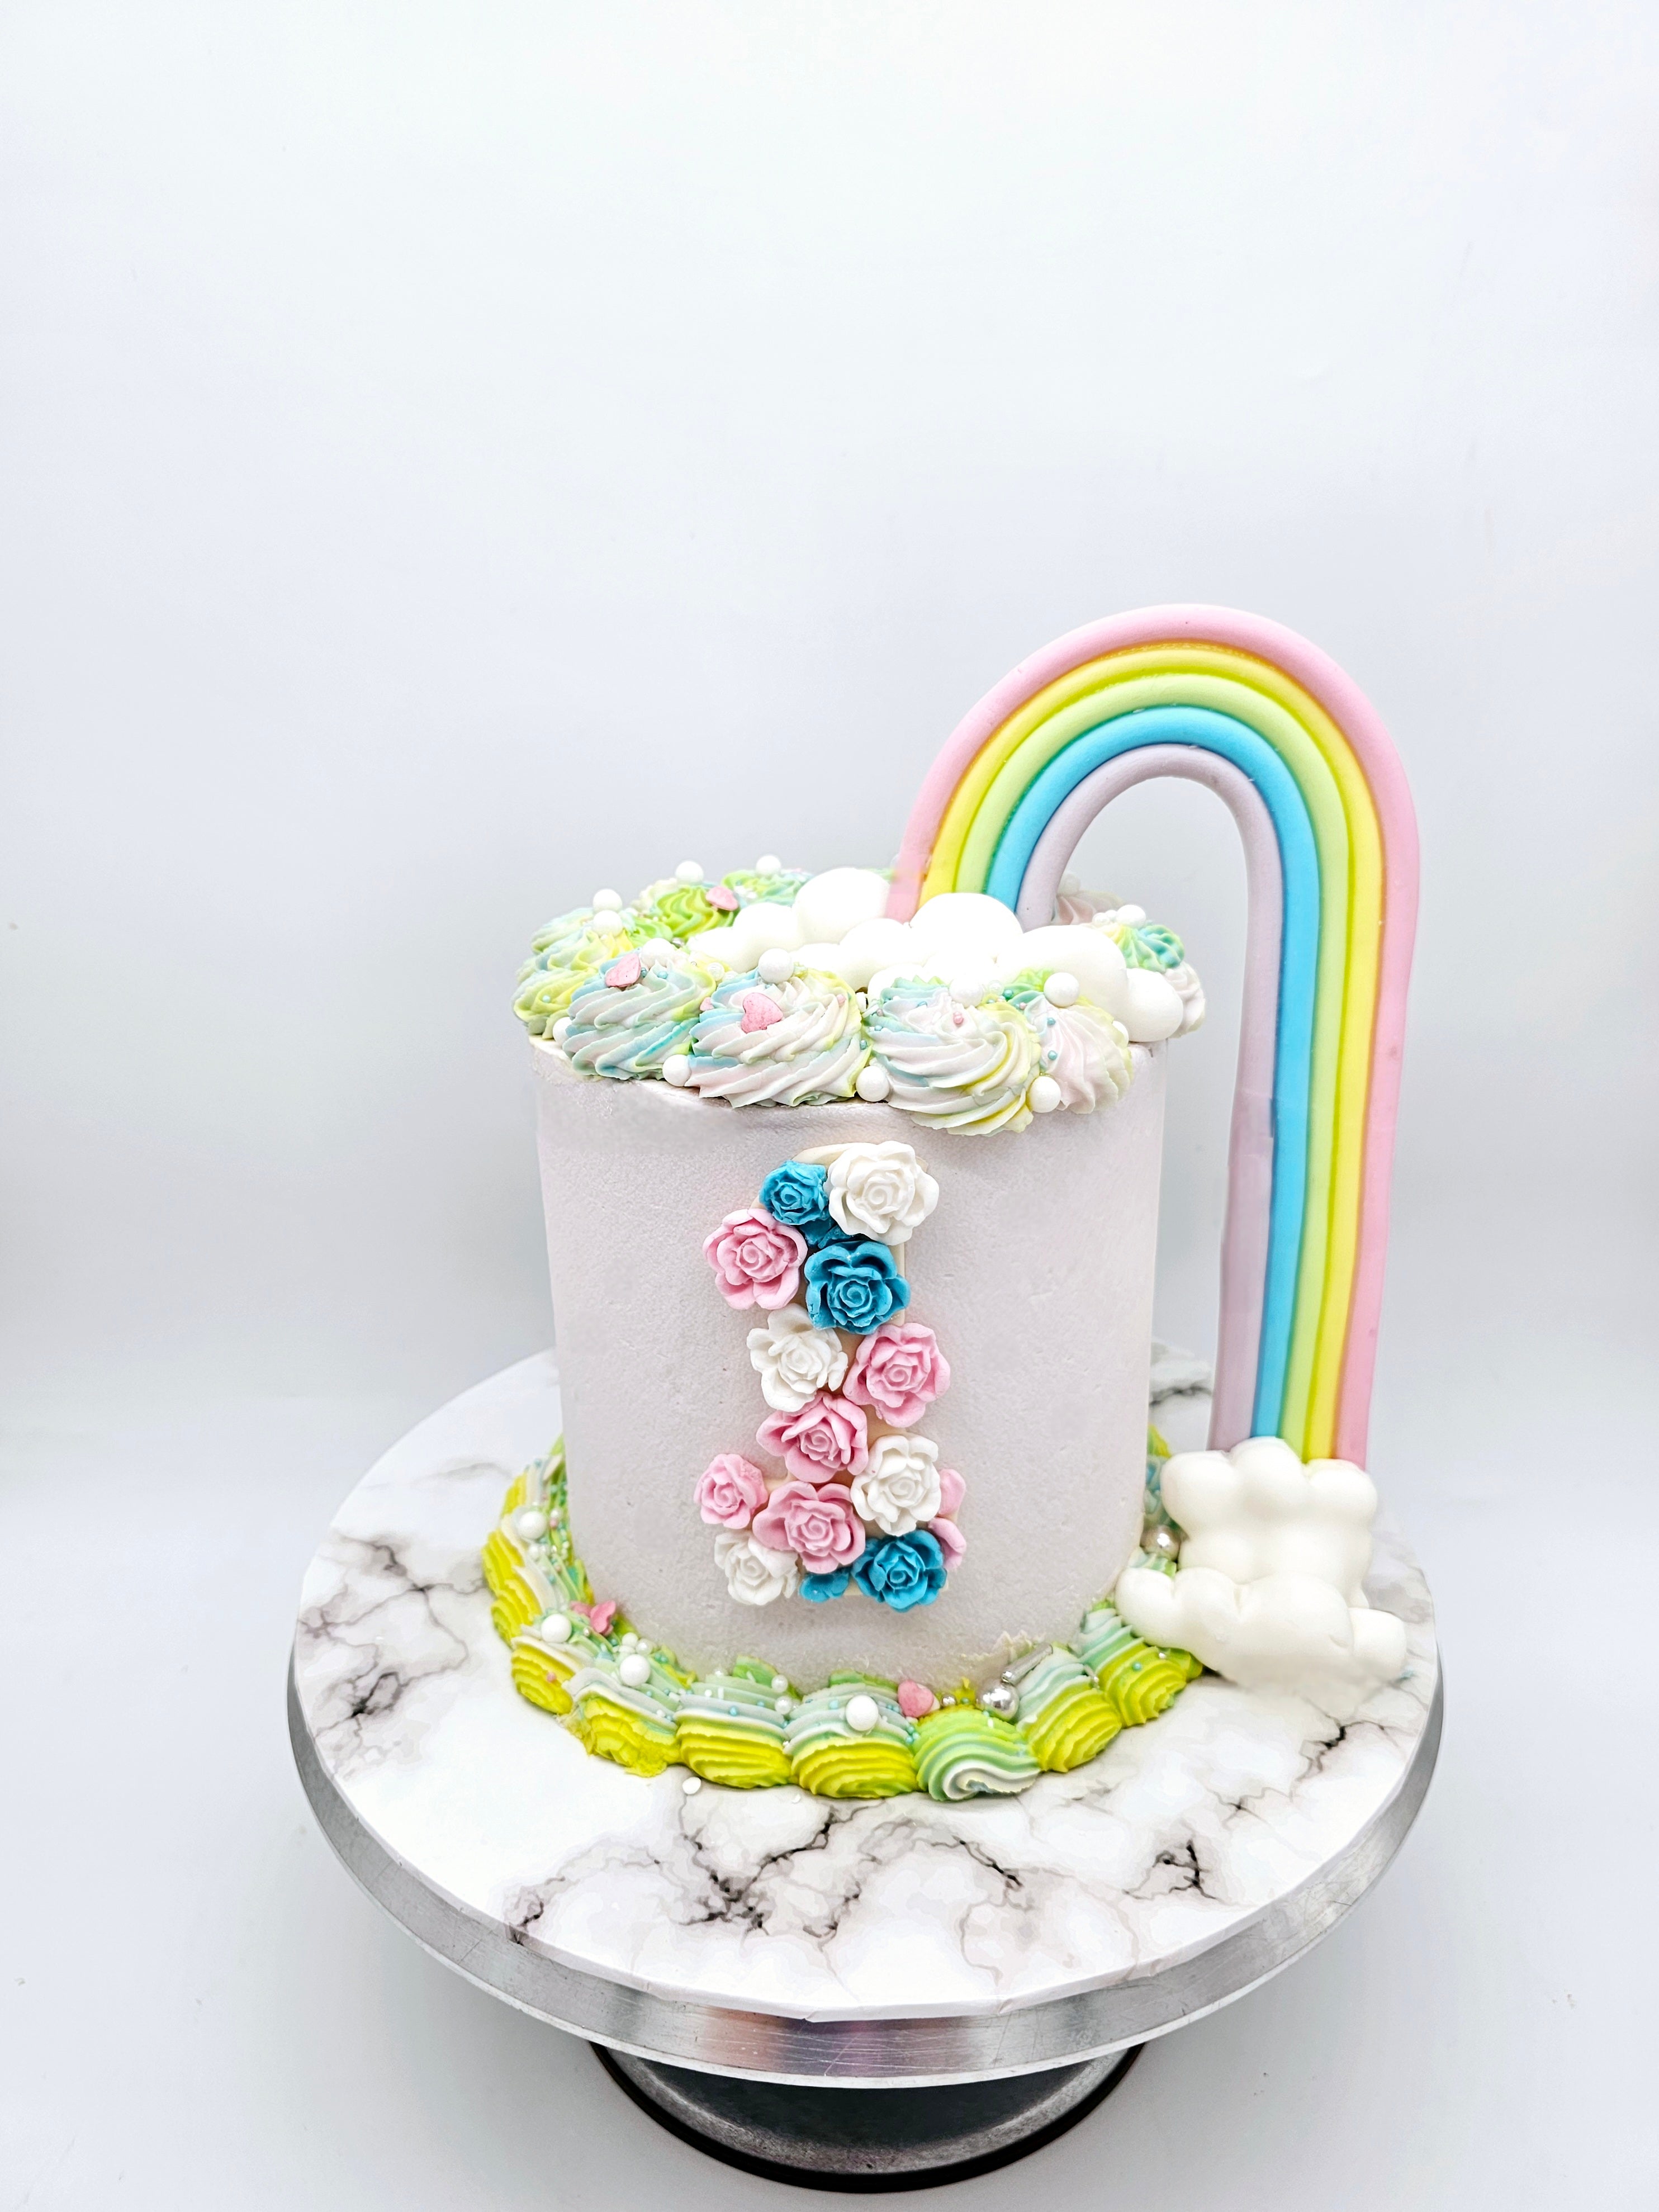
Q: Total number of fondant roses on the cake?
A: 12